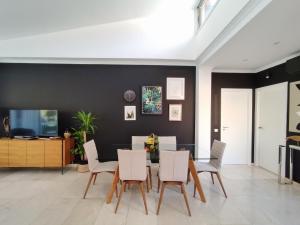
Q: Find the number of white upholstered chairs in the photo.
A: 6